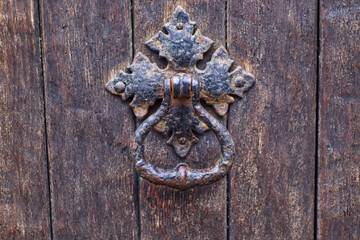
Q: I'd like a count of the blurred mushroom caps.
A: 0